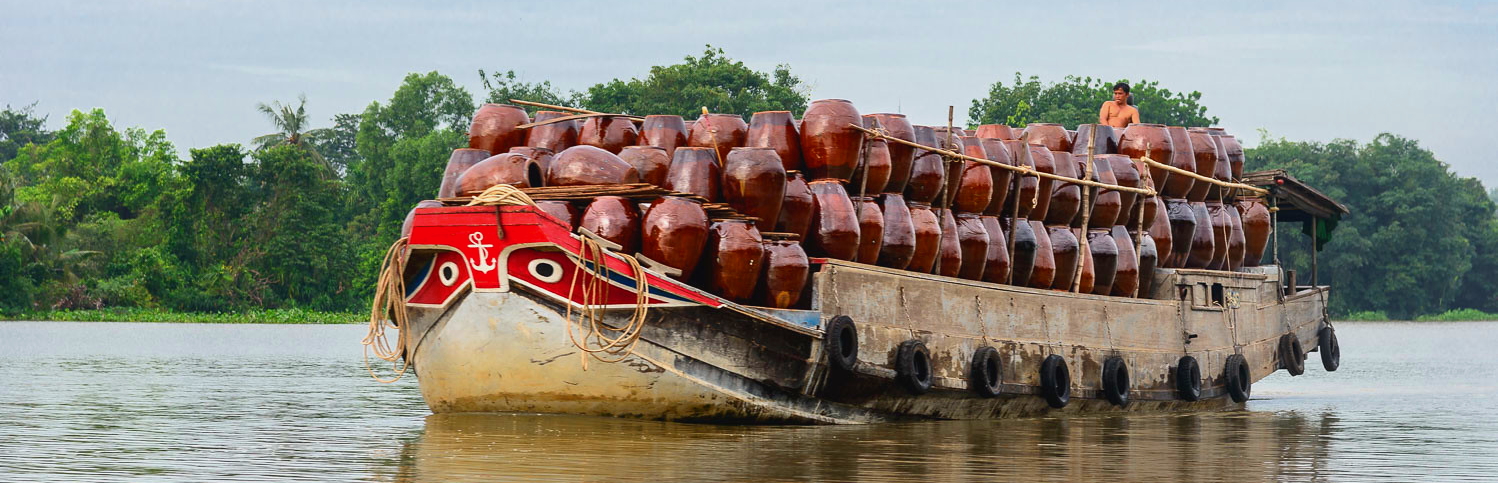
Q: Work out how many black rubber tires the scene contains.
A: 9